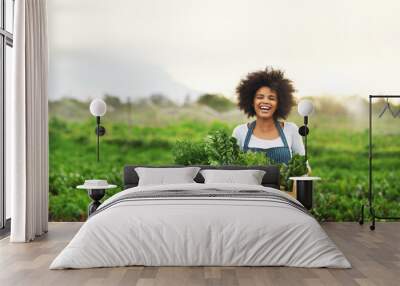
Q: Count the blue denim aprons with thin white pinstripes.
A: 1